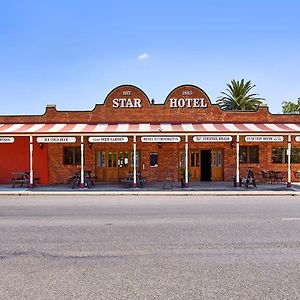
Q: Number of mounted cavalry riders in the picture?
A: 0